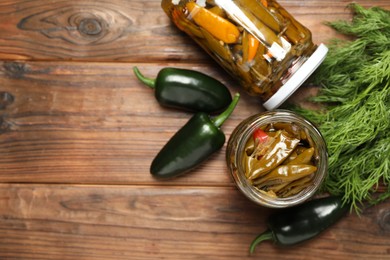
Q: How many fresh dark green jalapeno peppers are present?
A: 3